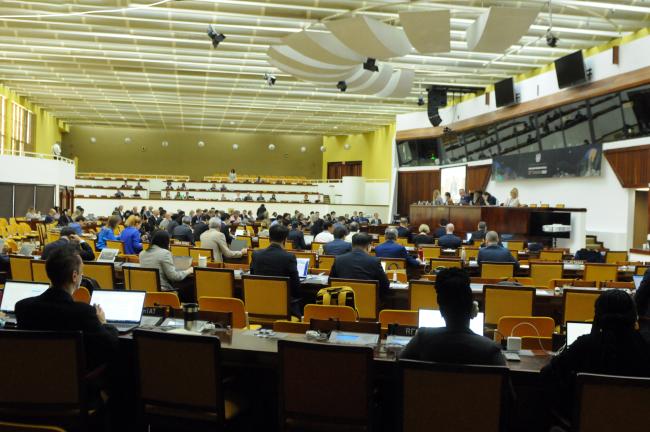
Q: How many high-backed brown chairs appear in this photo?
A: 5